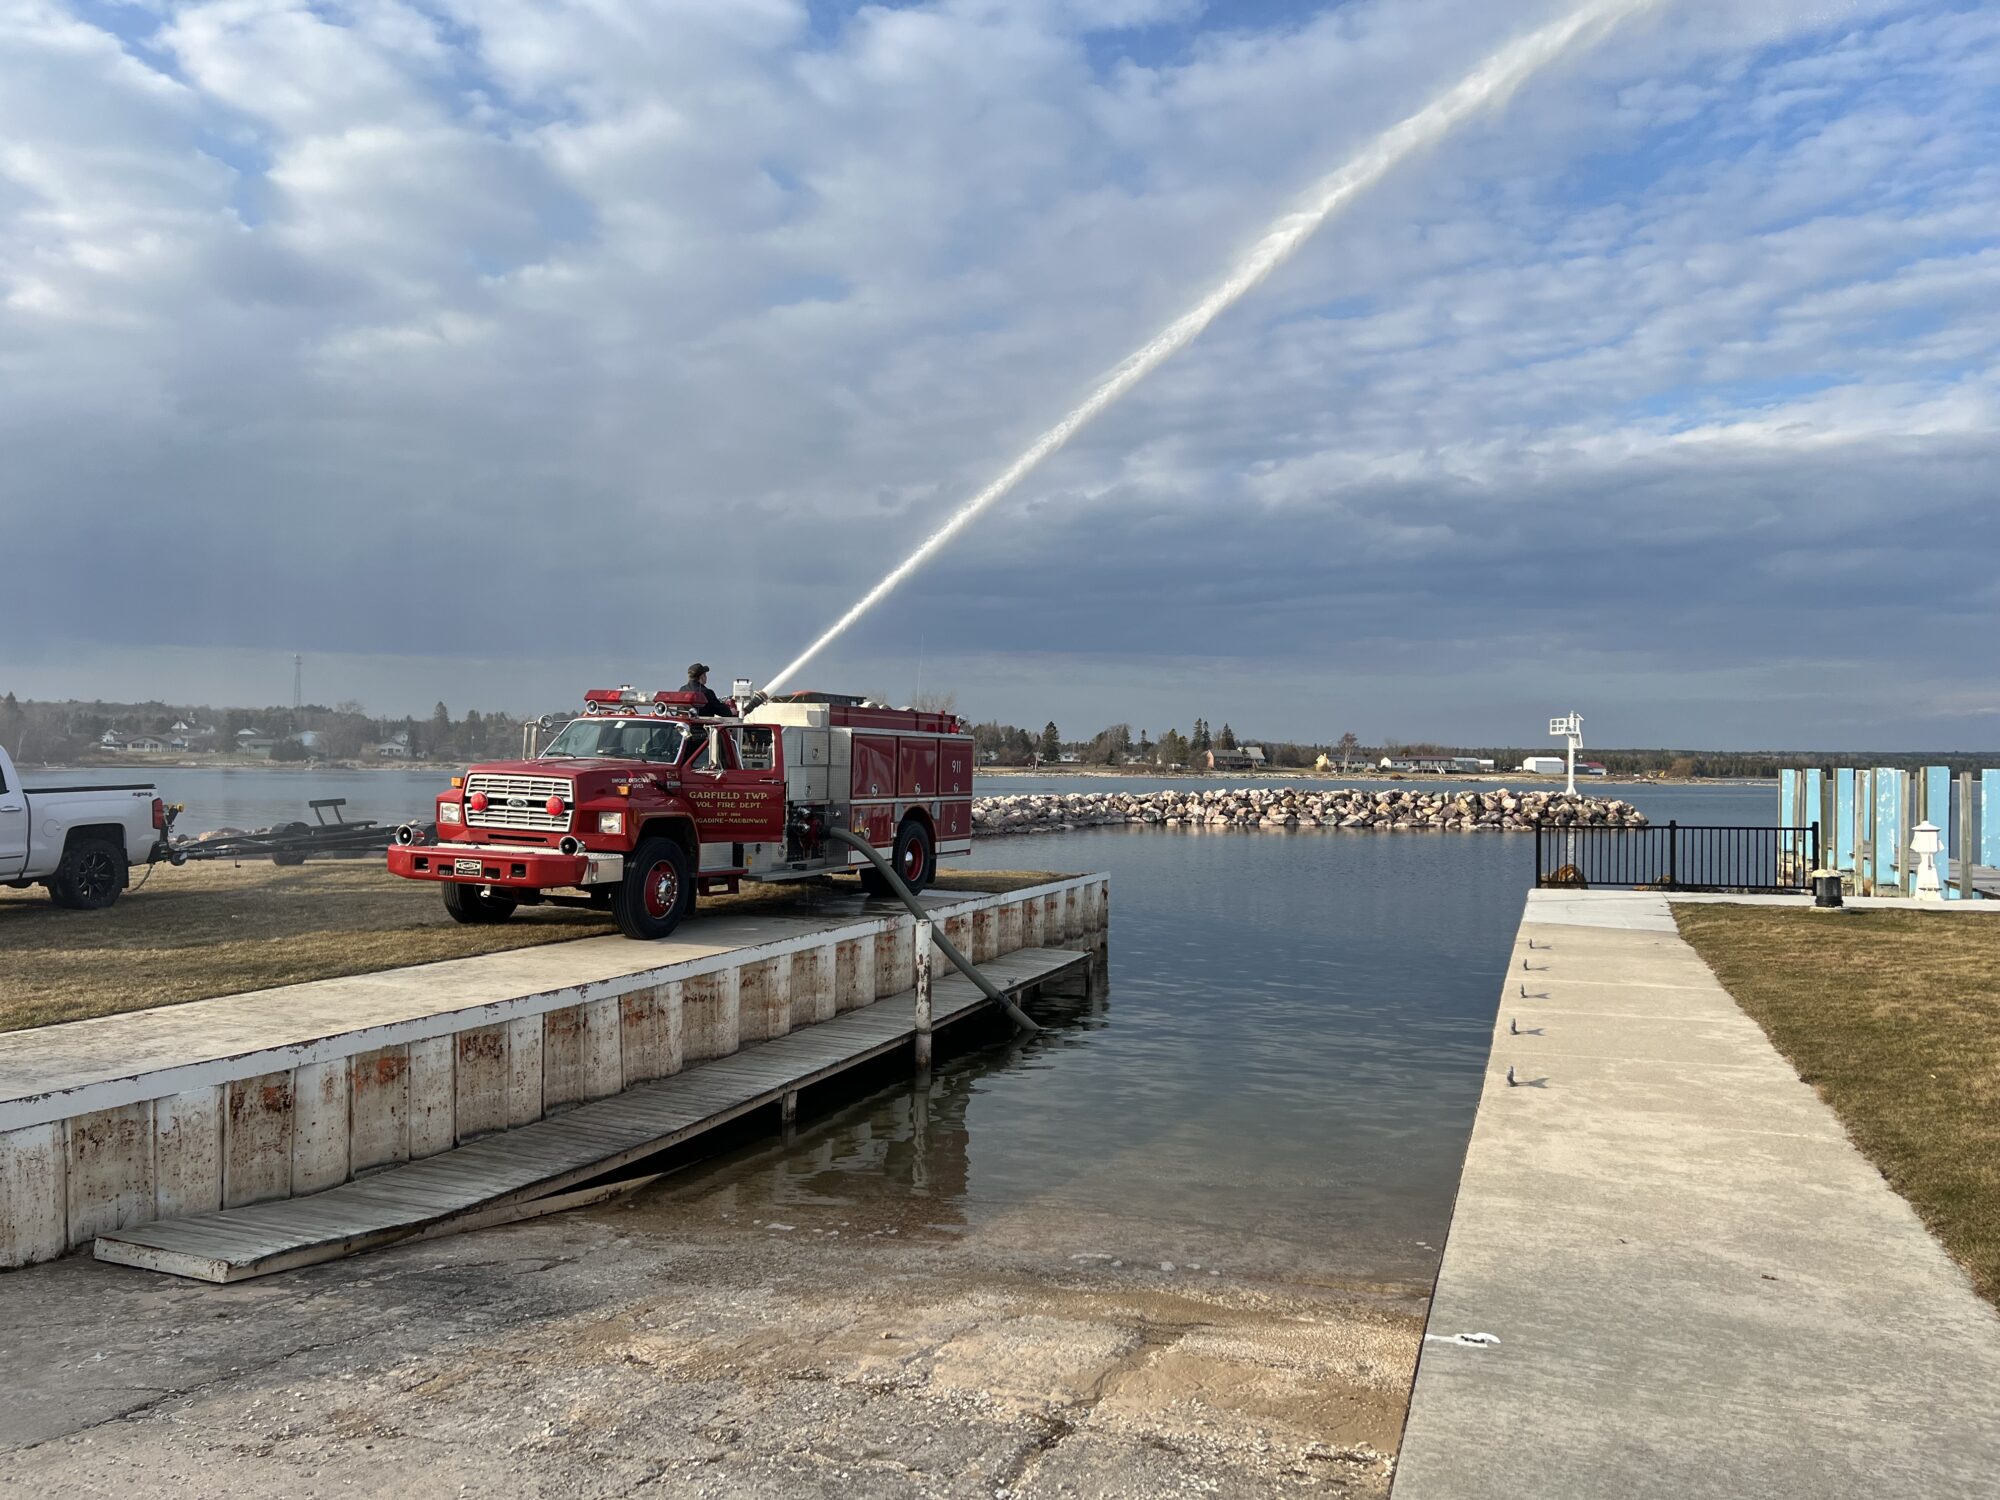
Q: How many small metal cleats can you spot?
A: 5